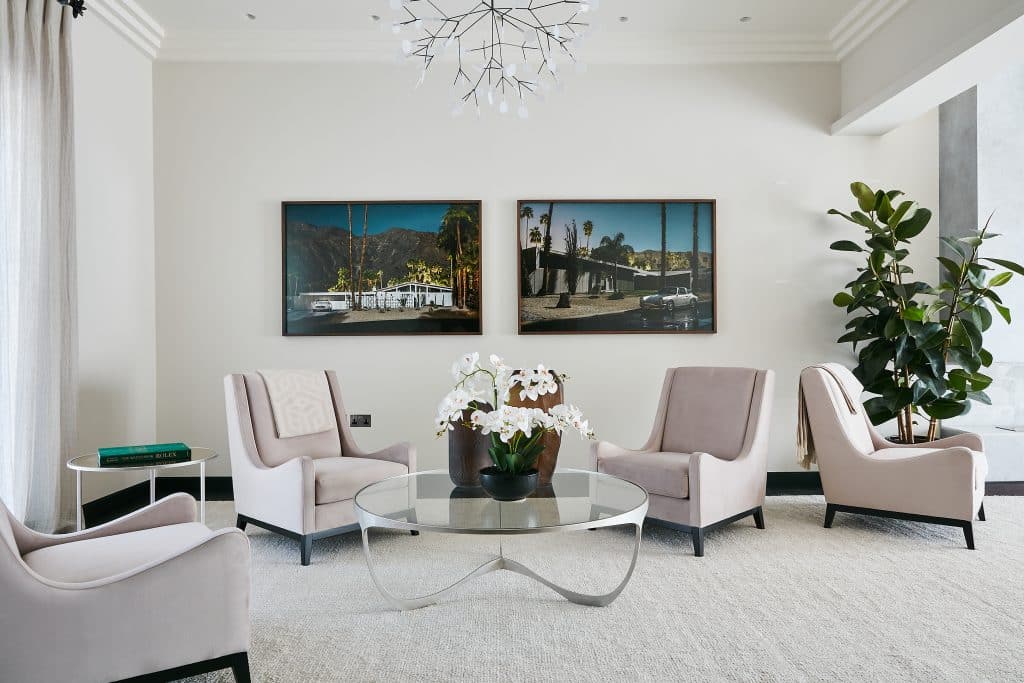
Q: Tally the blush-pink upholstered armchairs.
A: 4